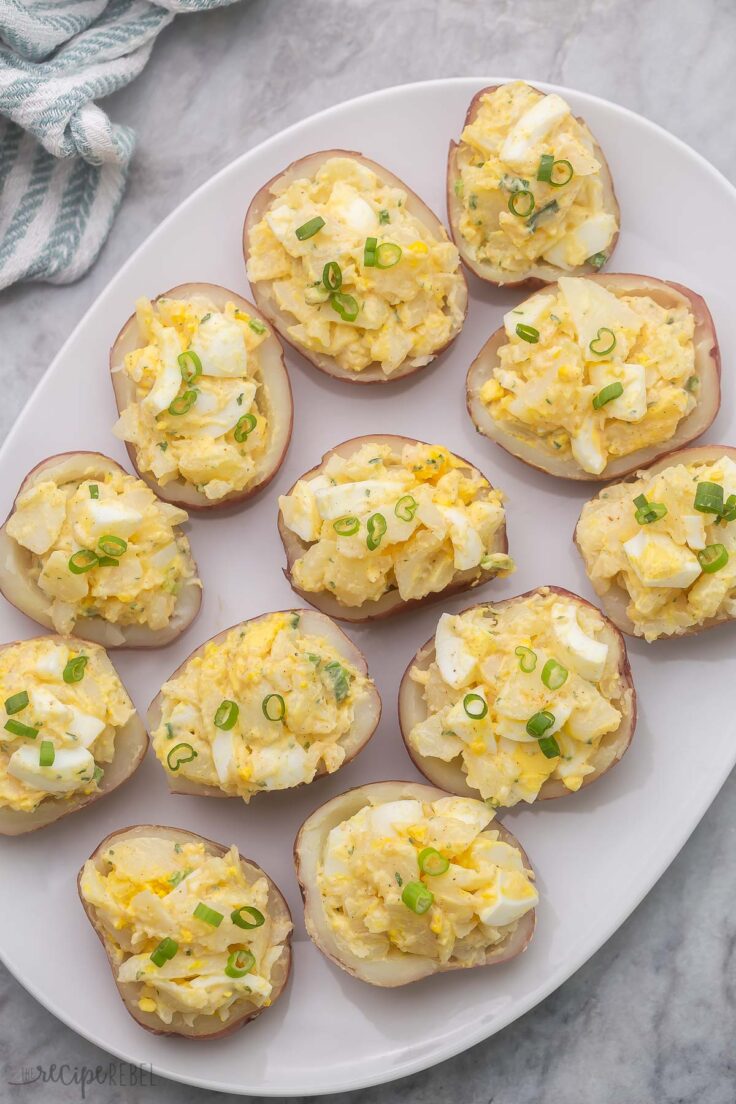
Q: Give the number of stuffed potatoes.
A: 12